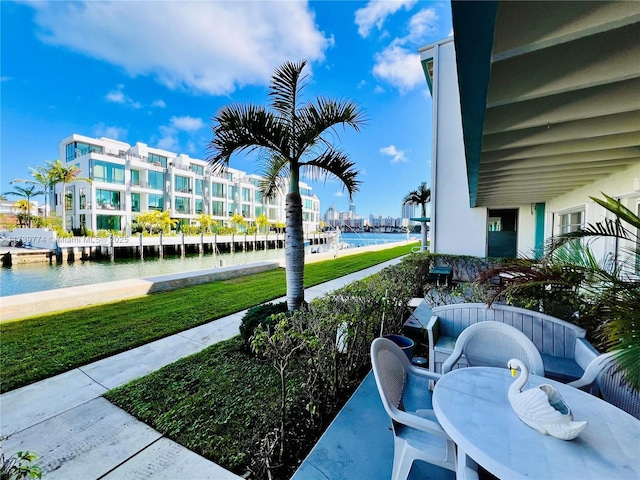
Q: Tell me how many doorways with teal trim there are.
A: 1